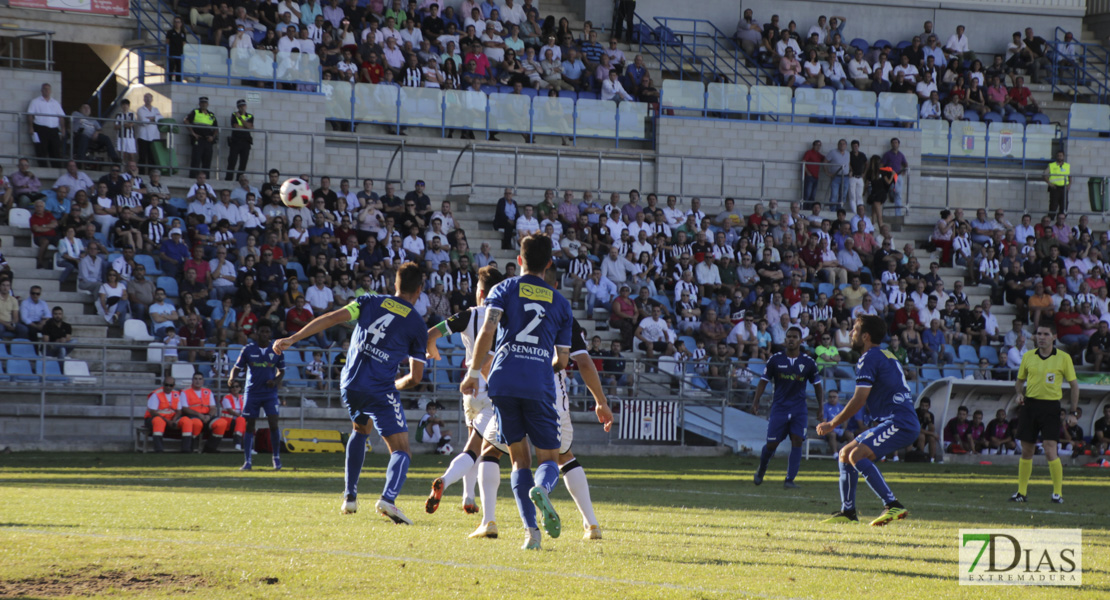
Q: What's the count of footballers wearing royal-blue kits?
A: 5